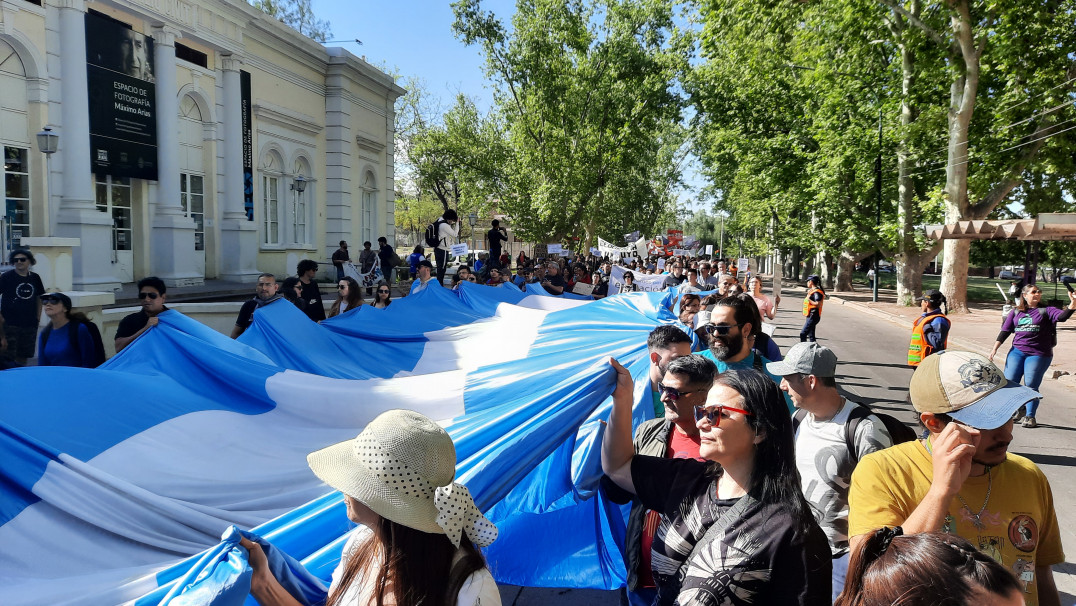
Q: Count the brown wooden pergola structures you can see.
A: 1